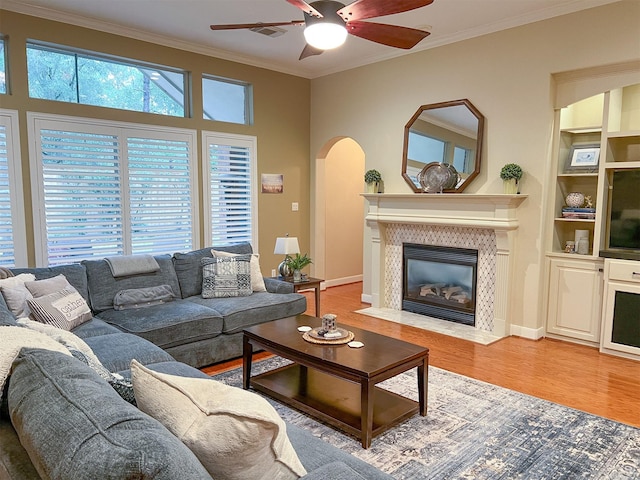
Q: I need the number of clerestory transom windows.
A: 3